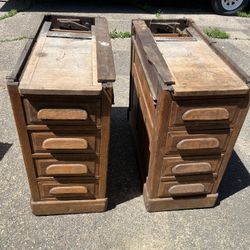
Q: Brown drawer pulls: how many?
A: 8